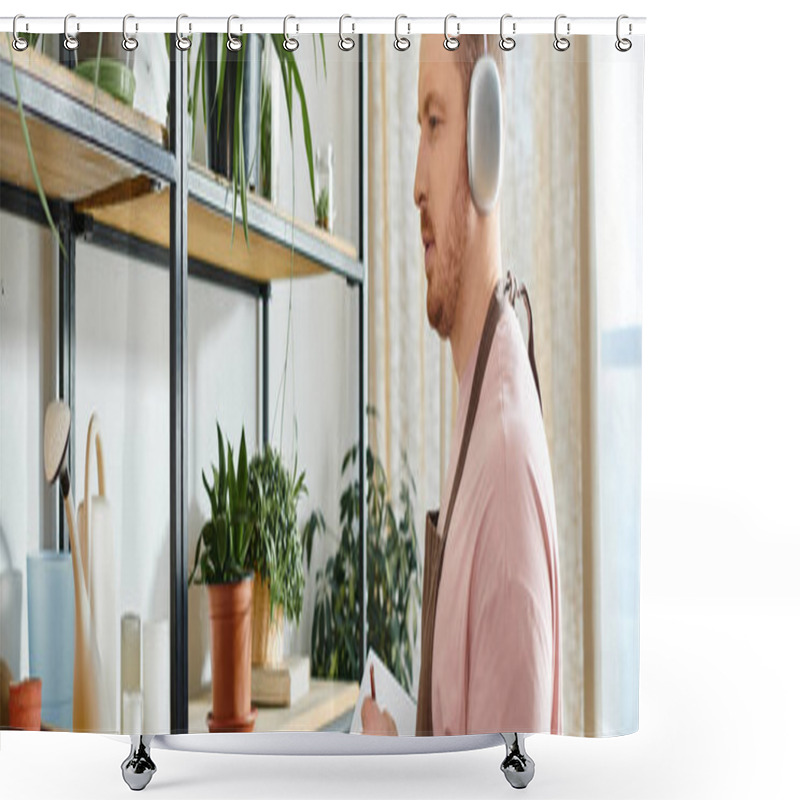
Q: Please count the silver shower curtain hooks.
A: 12